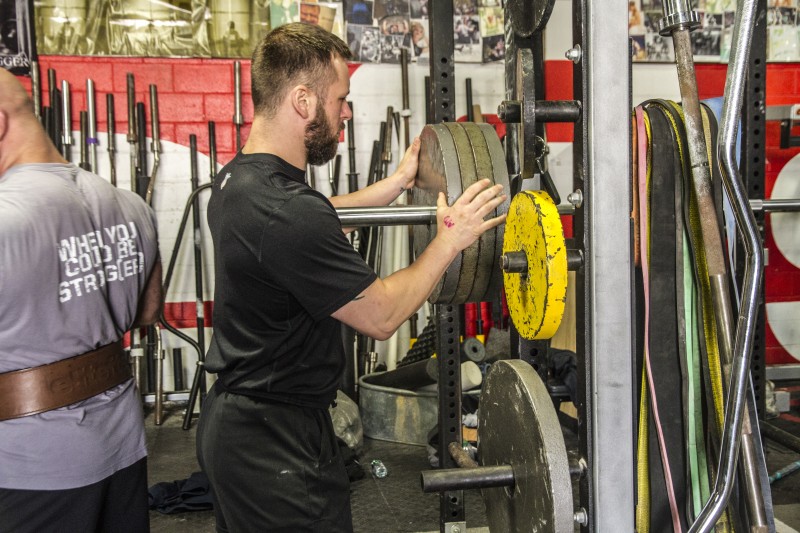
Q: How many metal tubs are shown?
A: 1